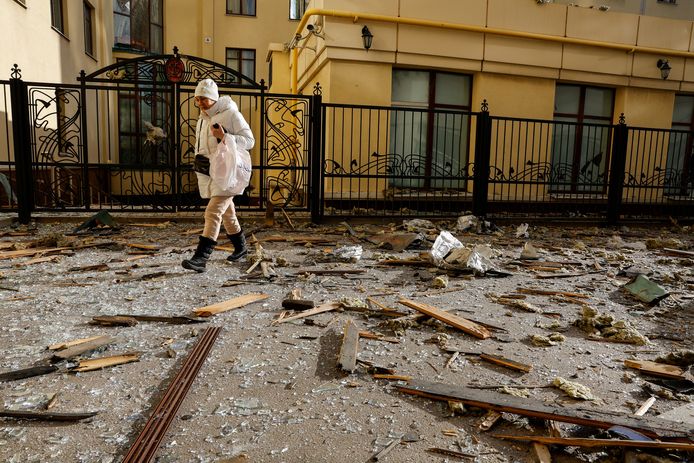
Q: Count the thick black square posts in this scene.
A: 4